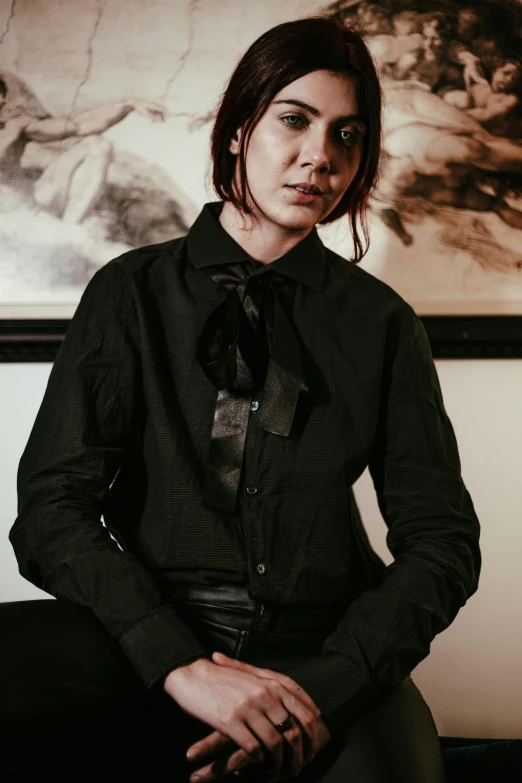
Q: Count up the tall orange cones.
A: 0